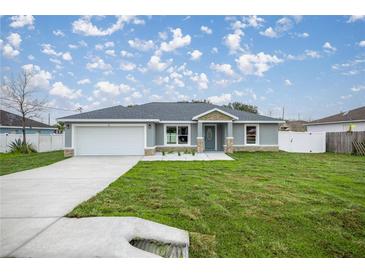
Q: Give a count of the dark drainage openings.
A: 1